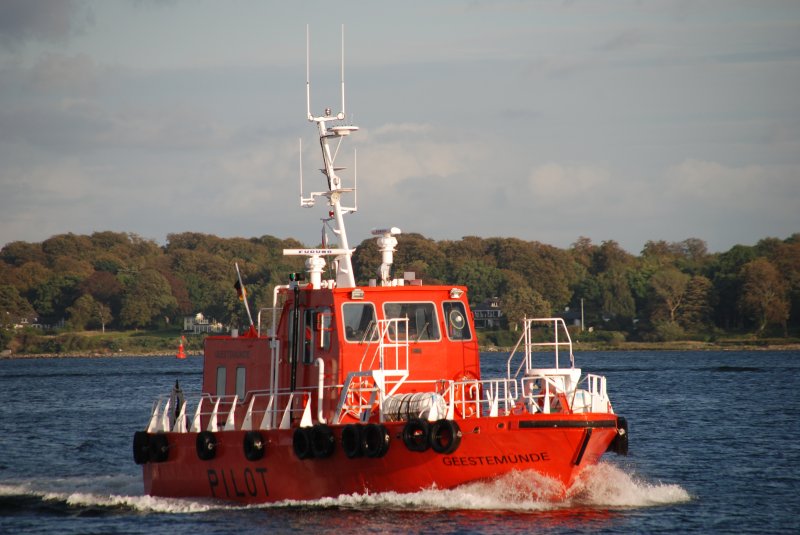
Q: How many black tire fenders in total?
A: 11